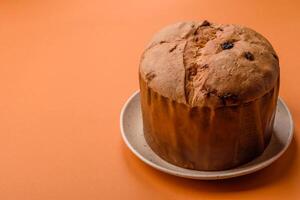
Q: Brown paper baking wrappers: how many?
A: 1